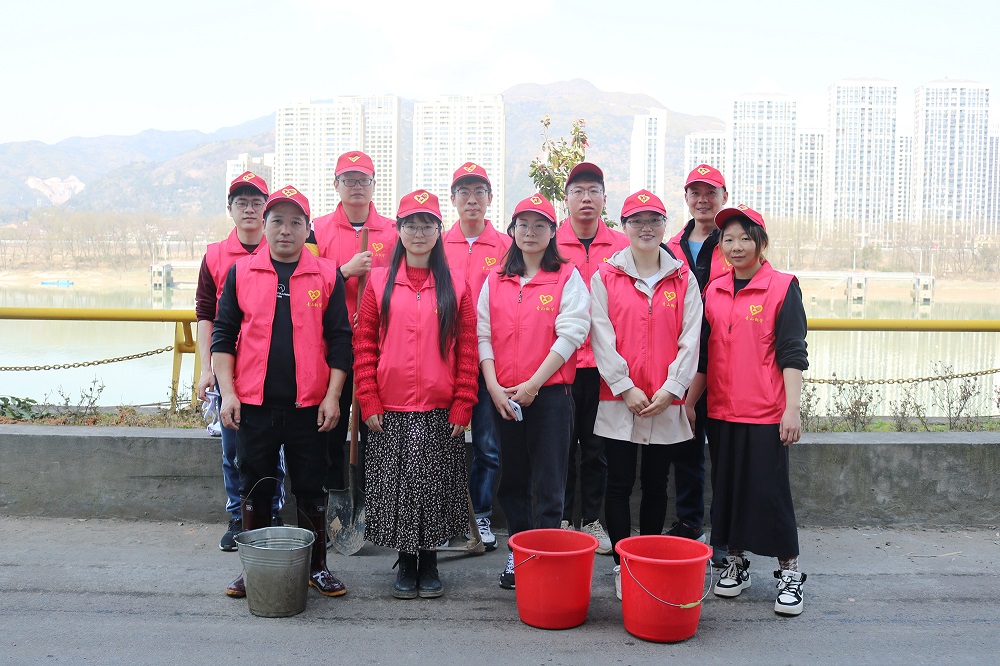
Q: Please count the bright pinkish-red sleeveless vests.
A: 10